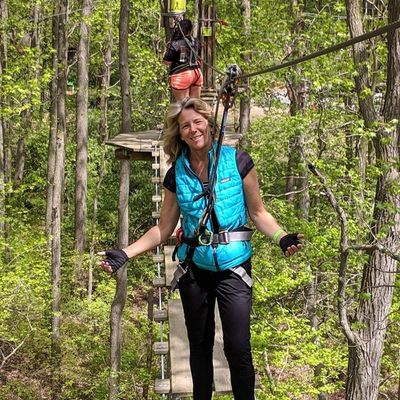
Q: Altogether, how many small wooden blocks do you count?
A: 11